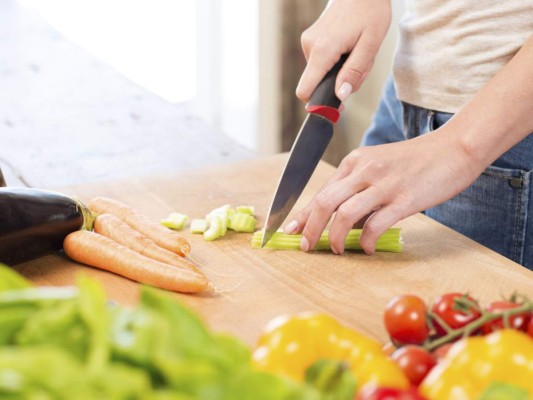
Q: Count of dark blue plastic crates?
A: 0